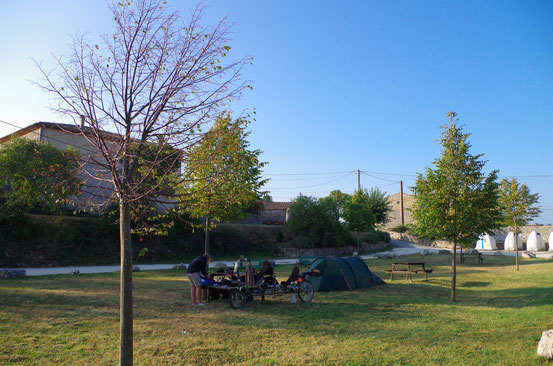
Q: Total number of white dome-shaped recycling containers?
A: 4